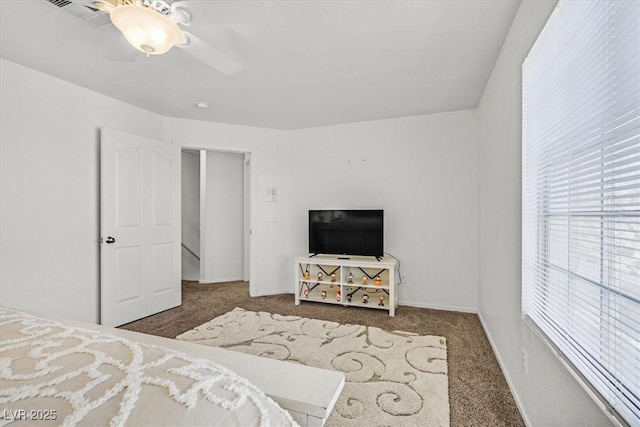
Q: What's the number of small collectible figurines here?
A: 12